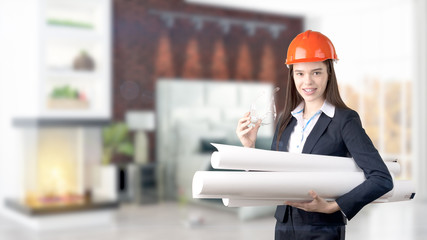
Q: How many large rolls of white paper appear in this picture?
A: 3